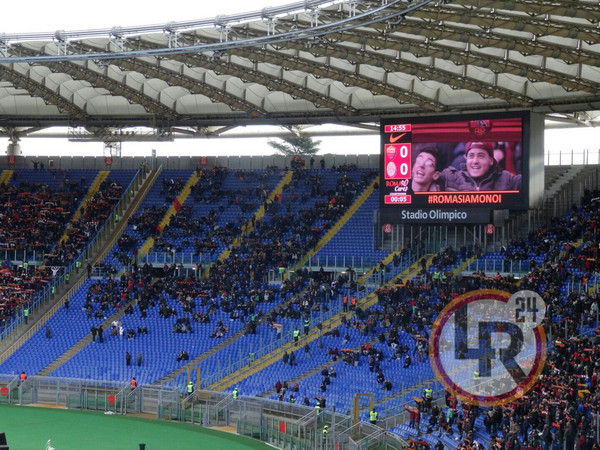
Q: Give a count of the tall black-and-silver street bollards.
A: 0